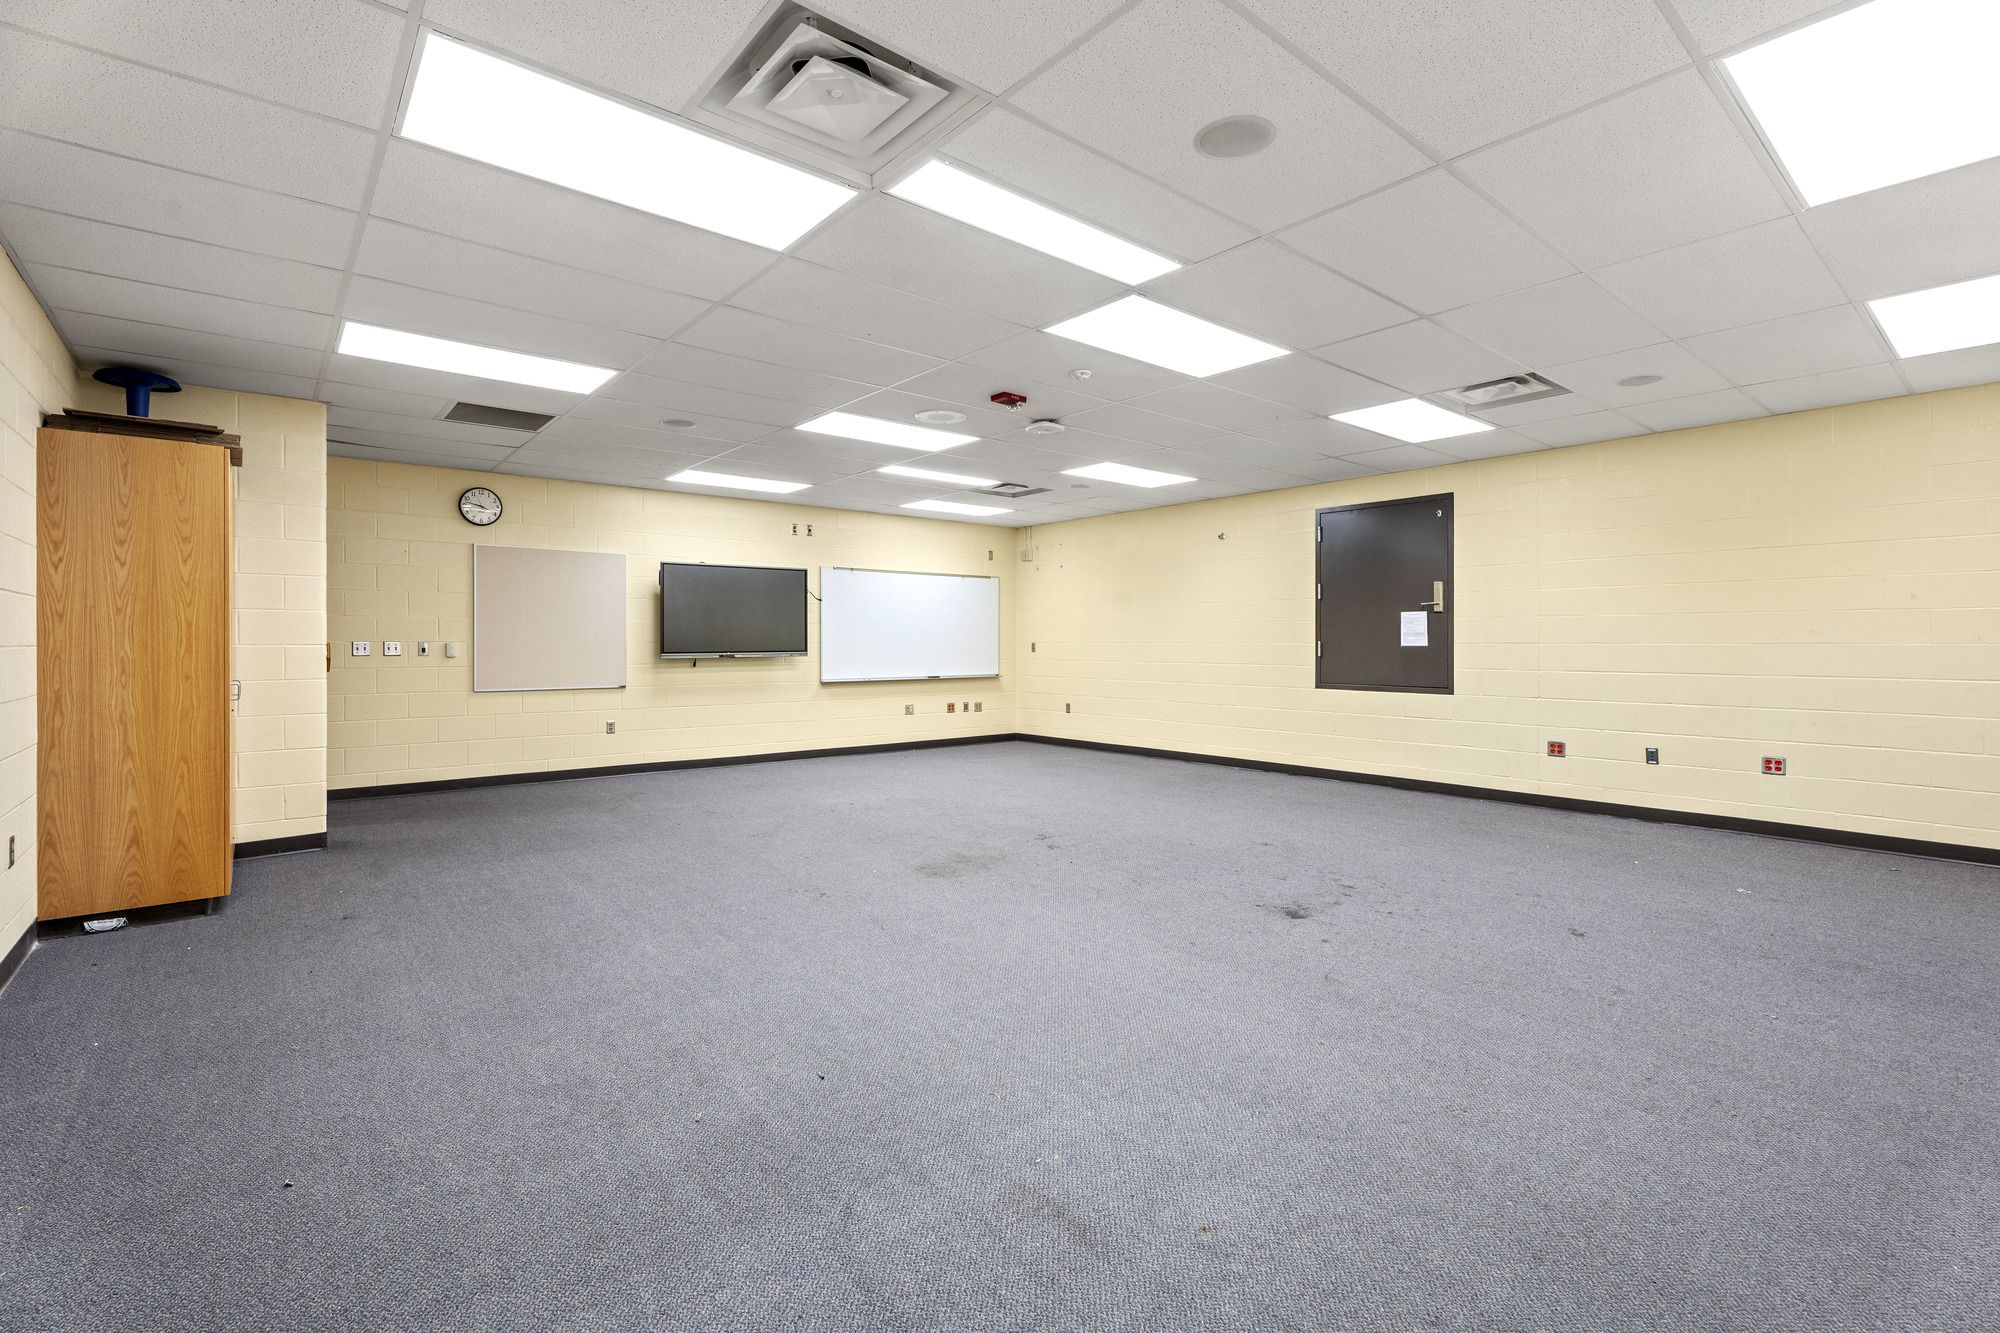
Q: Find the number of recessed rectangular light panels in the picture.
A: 12